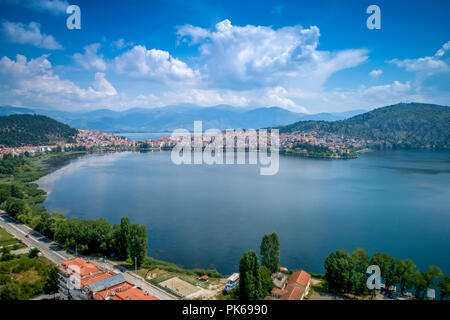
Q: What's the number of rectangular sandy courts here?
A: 1